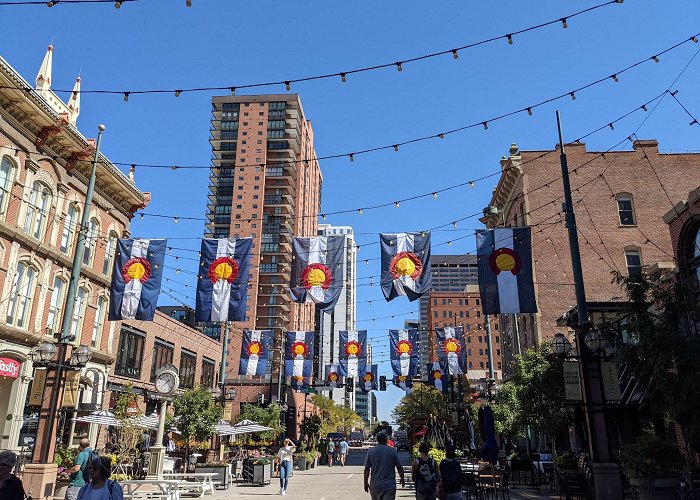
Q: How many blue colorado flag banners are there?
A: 15